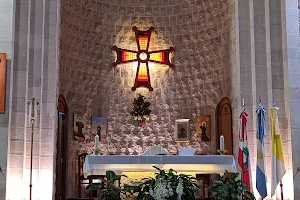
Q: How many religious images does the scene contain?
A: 4